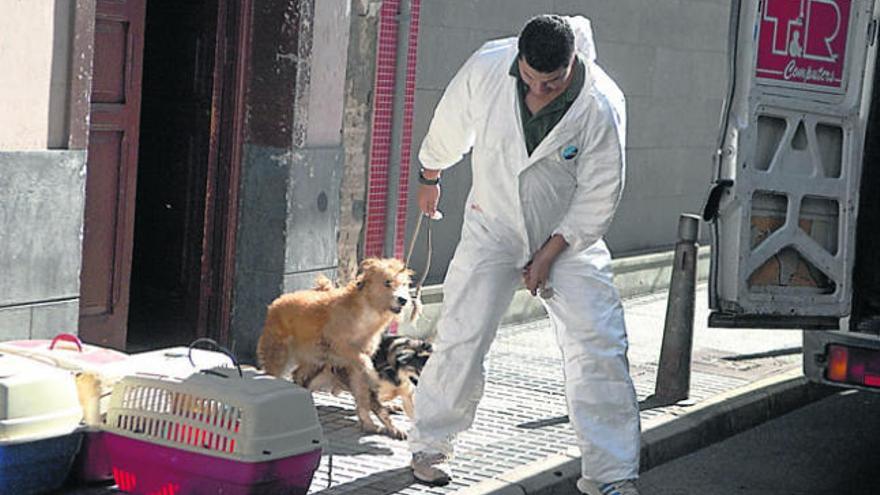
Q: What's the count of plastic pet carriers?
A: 4